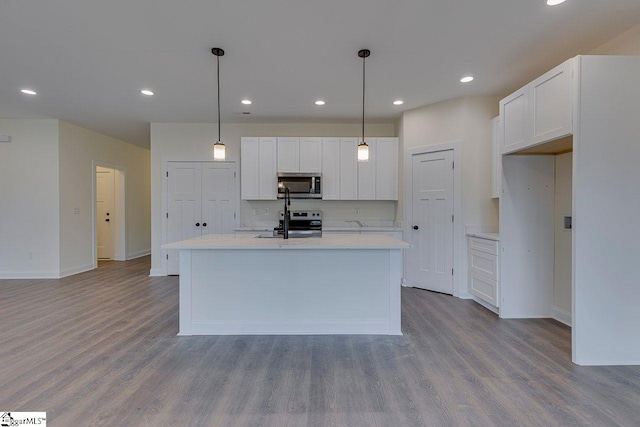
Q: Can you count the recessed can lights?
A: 7